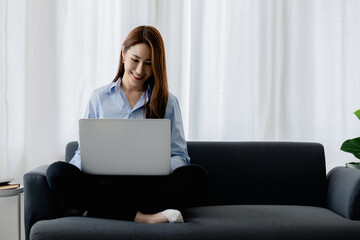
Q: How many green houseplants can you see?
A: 1